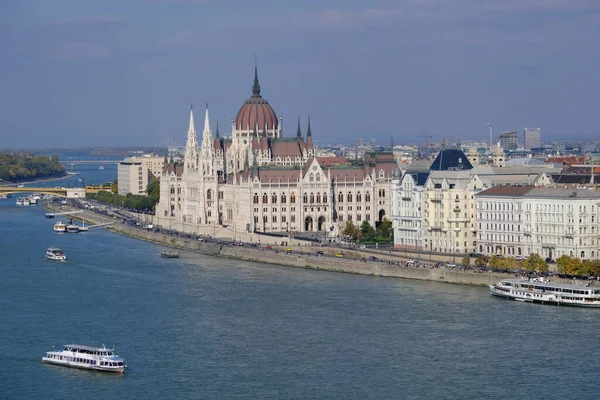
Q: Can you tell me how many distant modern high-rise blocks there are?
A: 2